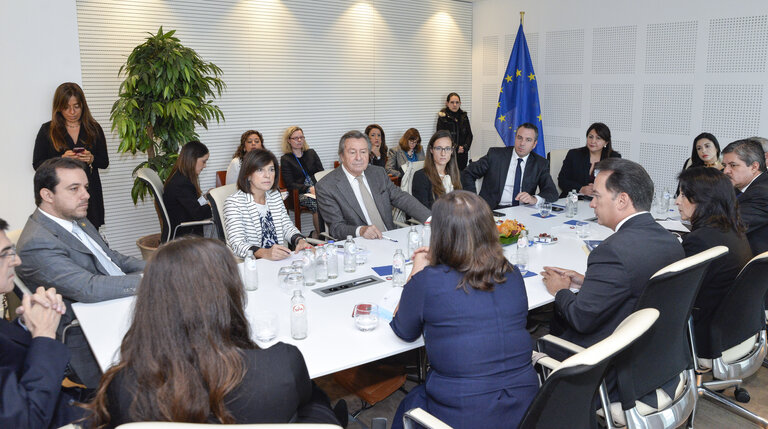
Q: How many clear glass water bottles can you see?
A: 13